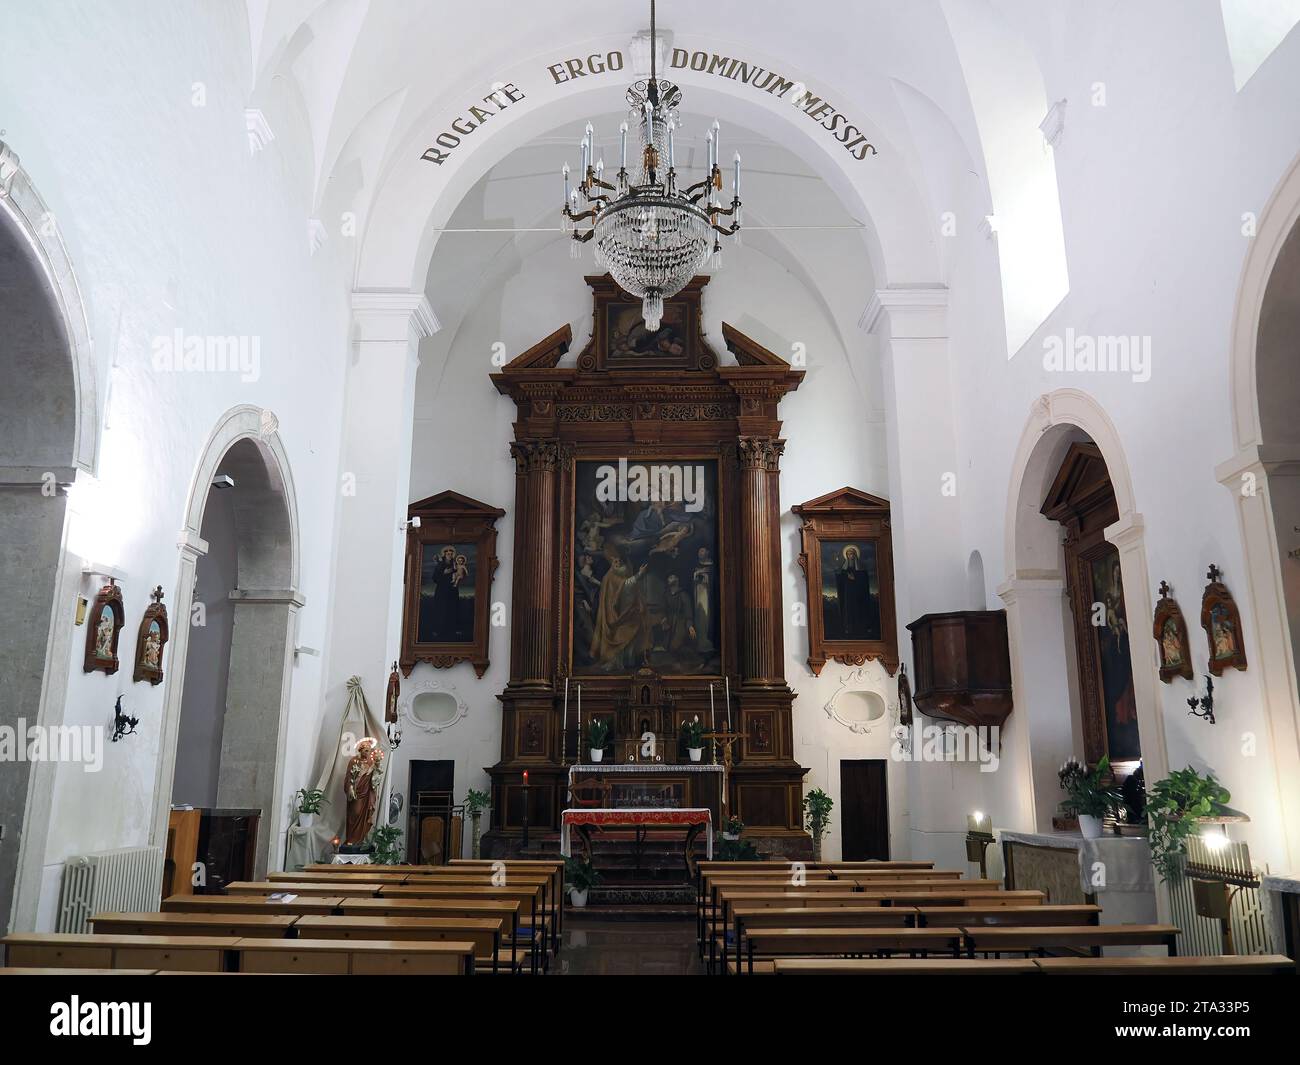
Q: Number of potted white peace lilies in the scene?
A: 2